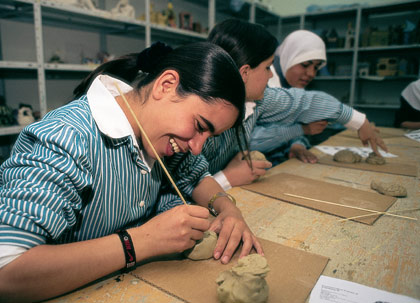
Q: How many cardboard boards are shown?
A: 3